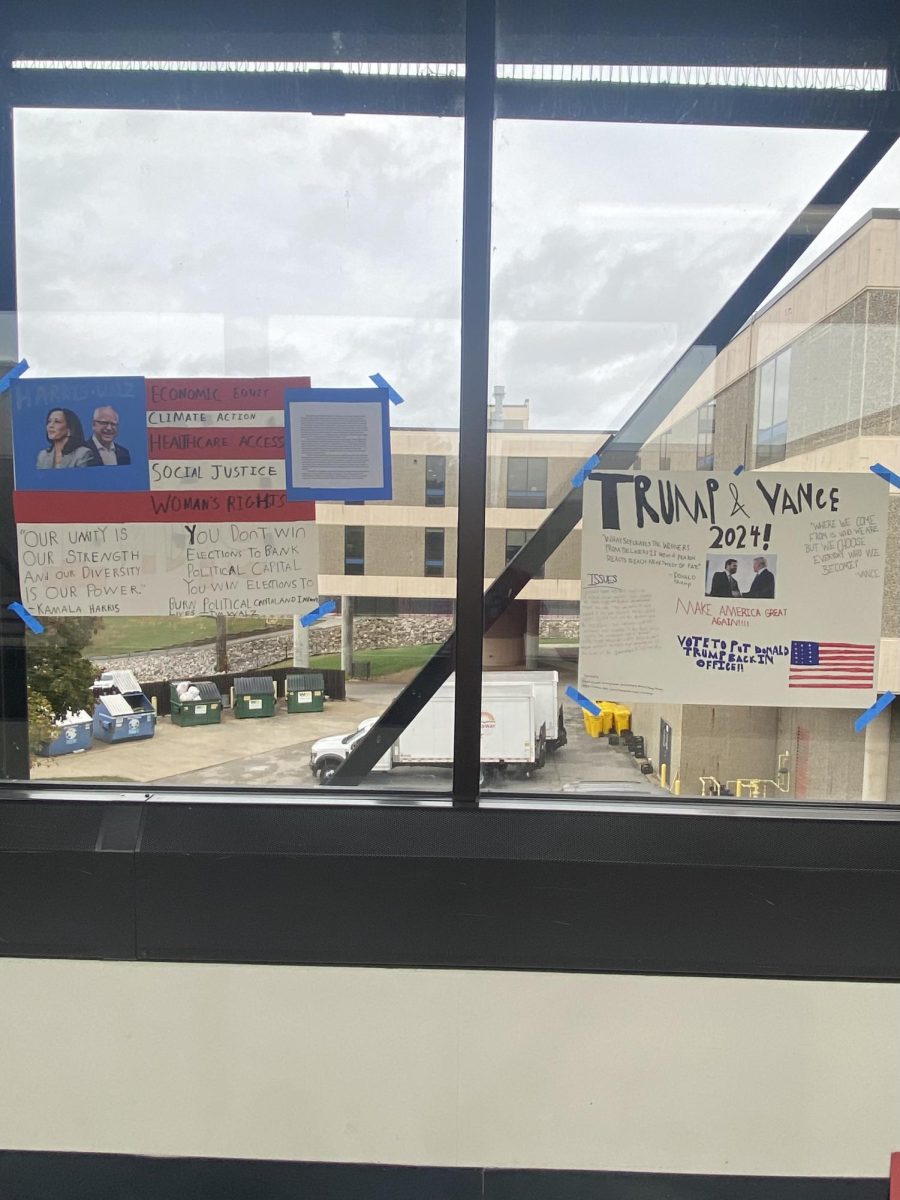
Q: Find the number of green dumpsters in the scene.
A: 3